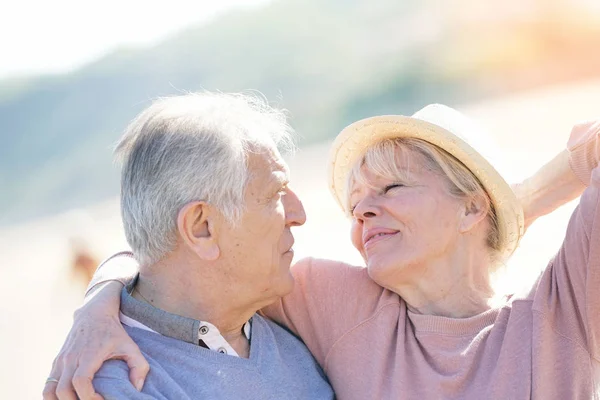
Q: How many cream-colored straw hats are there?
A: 1